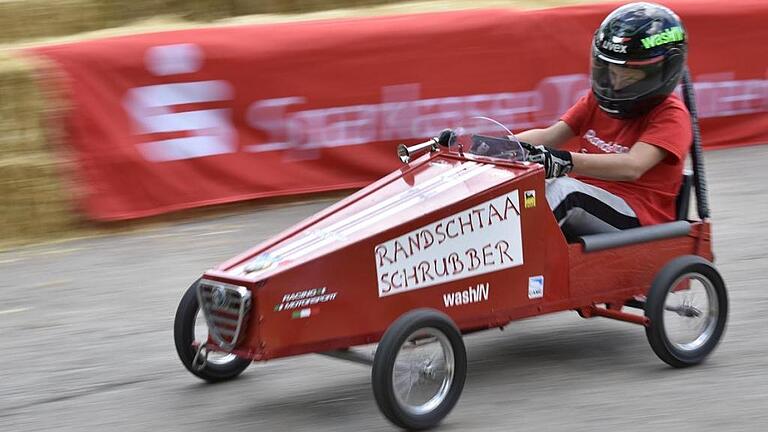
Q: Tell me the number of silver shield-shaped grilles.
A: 1